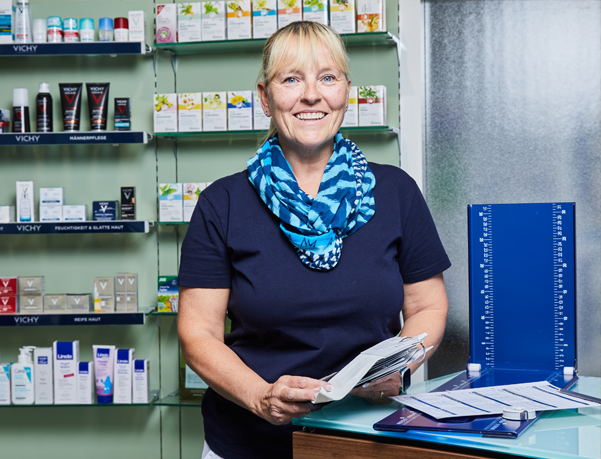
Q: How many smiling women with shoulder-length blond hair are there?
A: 1